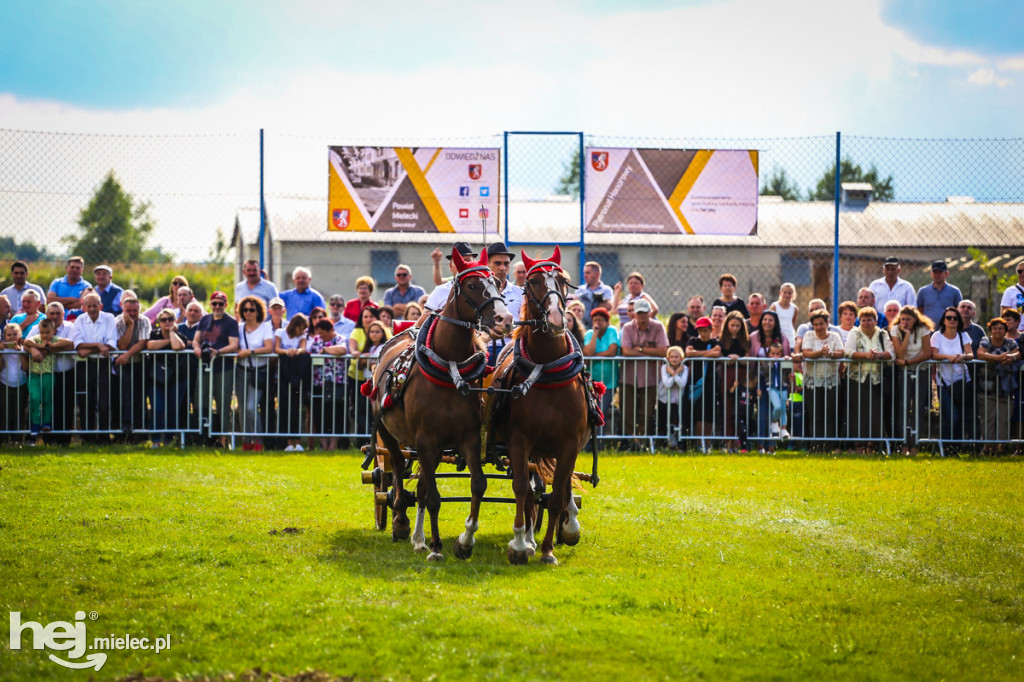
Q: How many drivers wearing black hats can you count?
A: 2